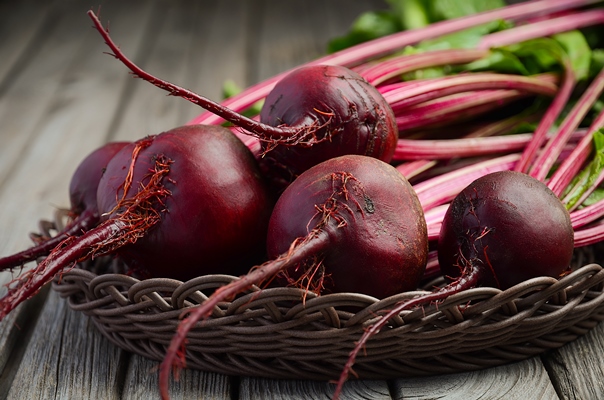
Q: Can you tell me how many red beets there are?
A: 5